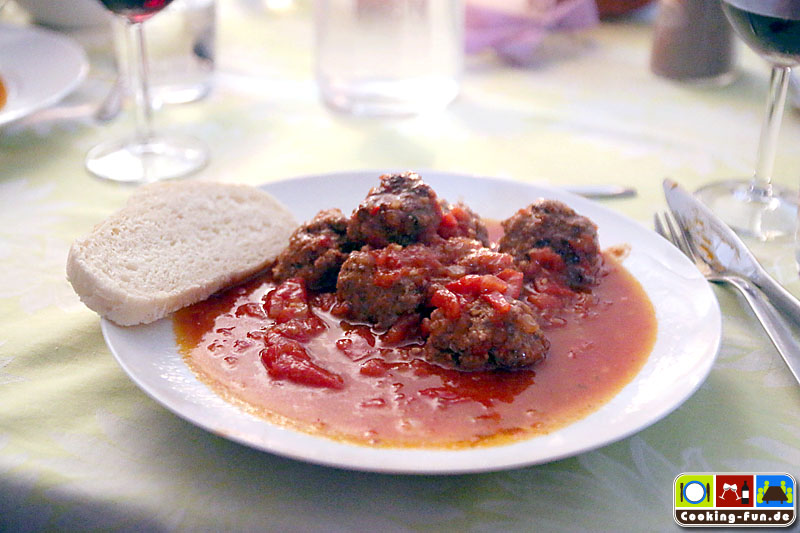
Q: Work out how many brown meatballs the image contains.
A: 6